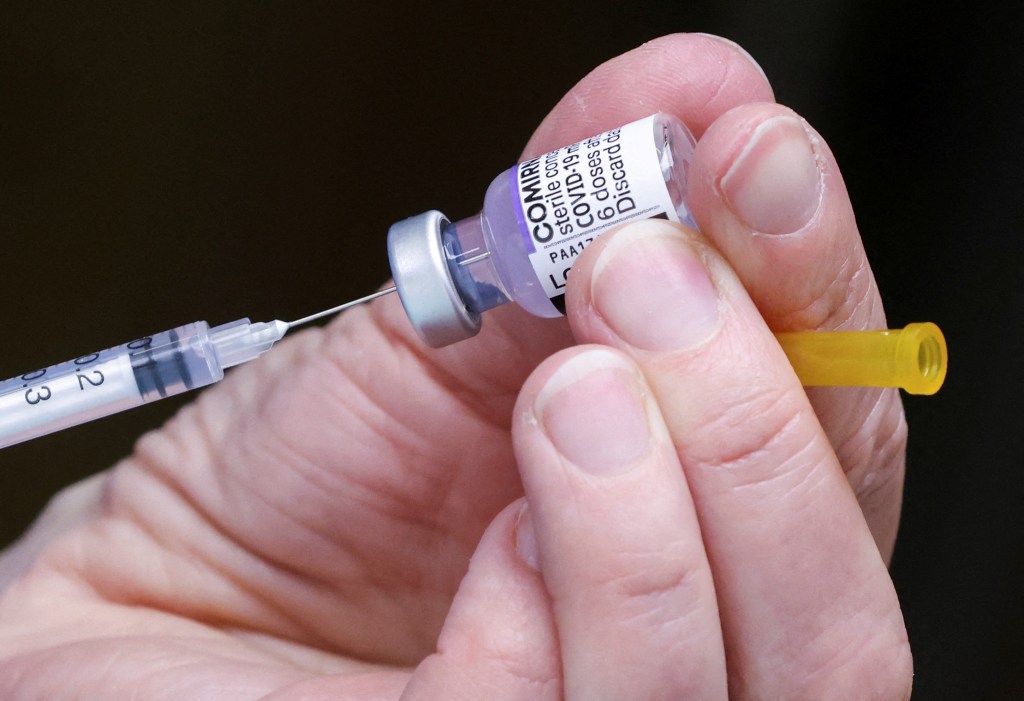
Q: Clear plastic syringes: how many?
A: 1